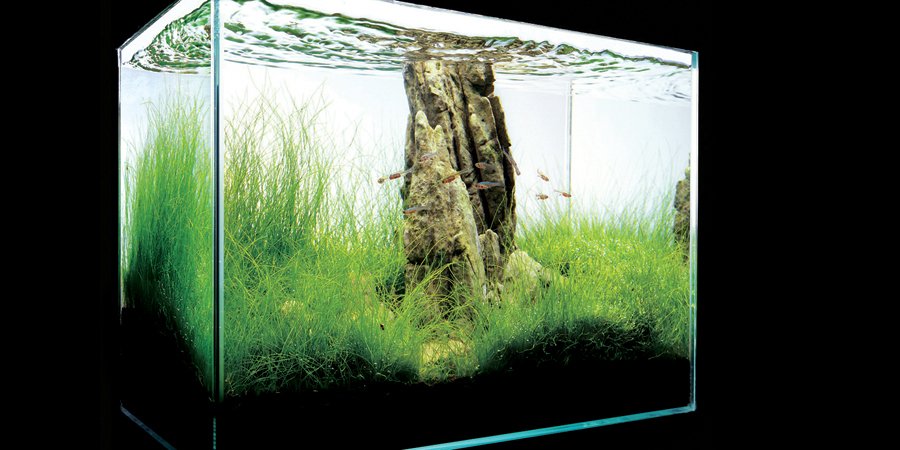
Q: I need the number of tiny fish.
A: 11